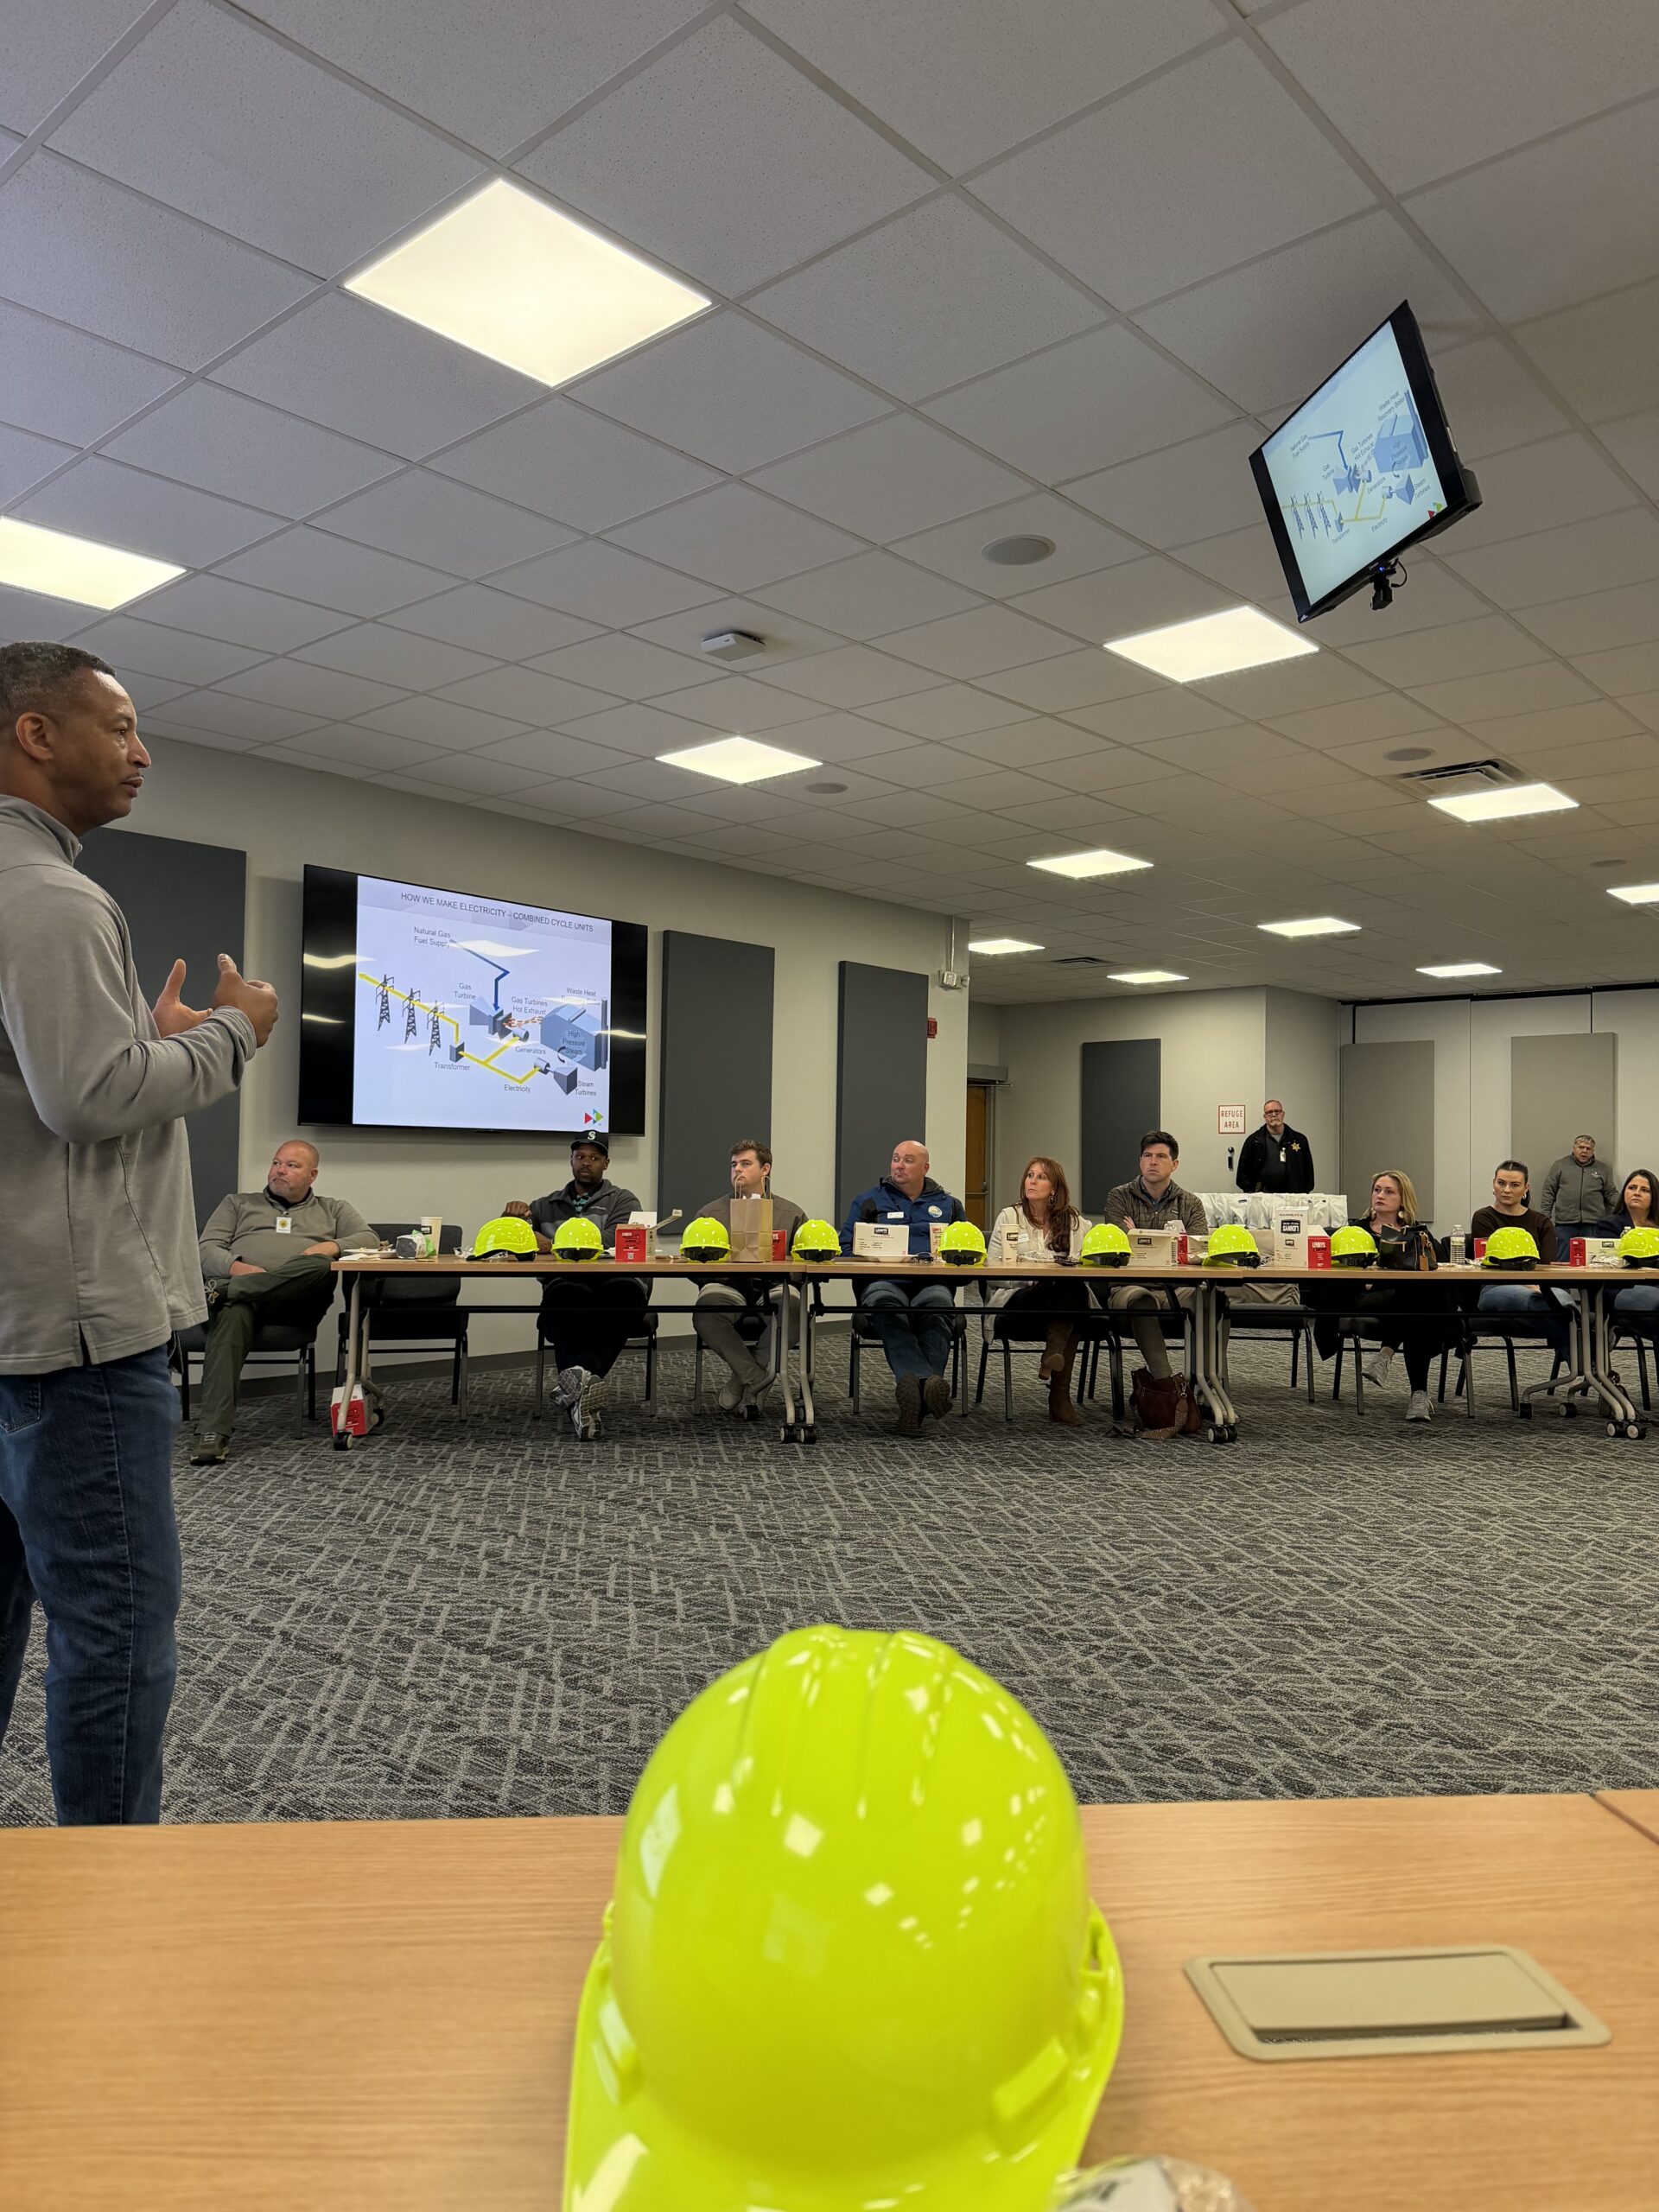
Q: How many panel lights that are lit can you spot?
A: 11